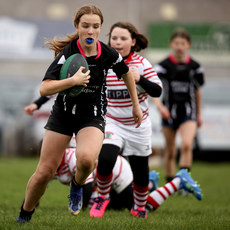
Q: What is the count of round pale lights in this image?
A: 2